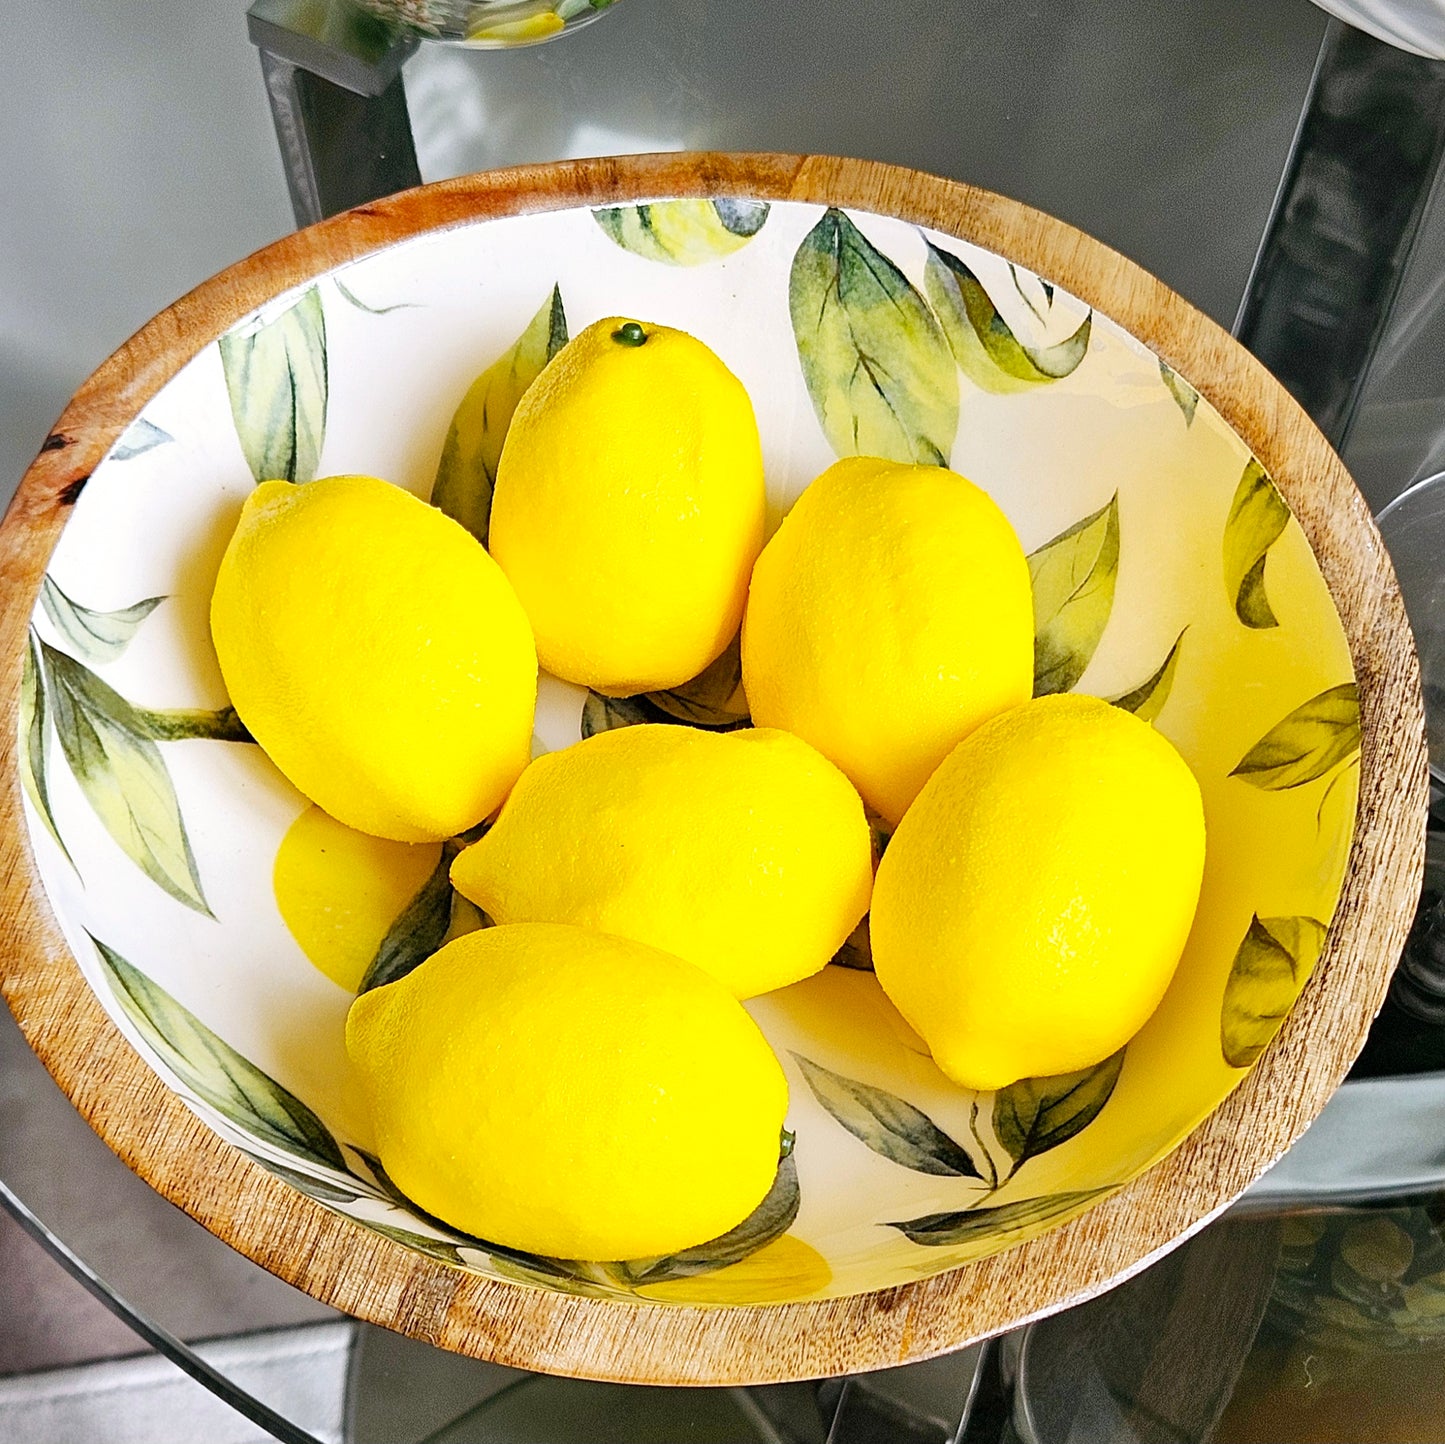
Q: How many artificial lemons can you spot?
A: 6